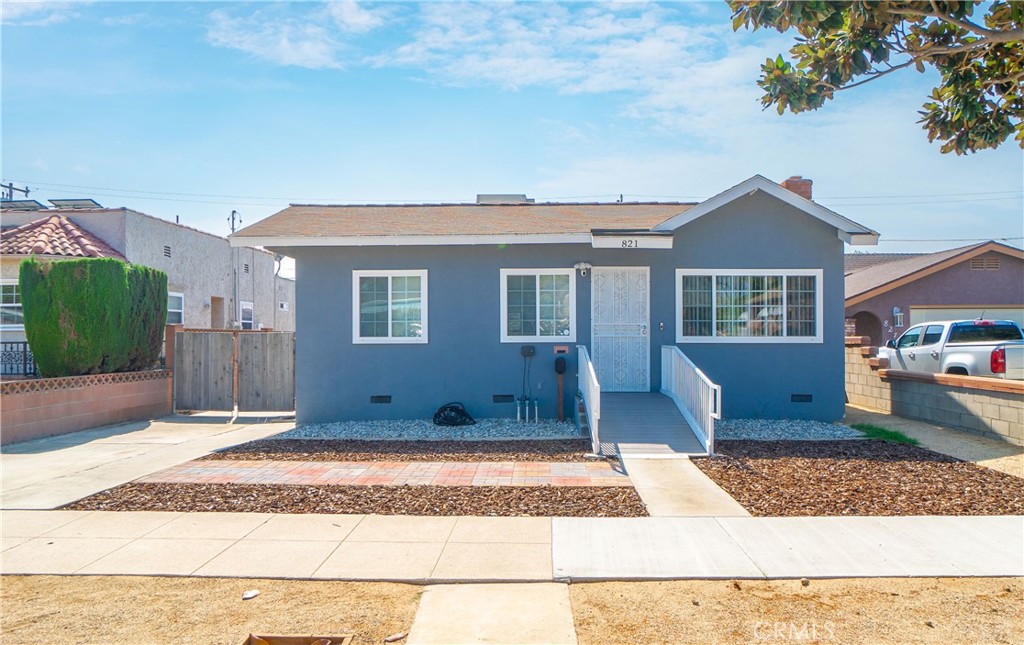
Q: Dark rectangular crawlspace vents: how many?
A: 3